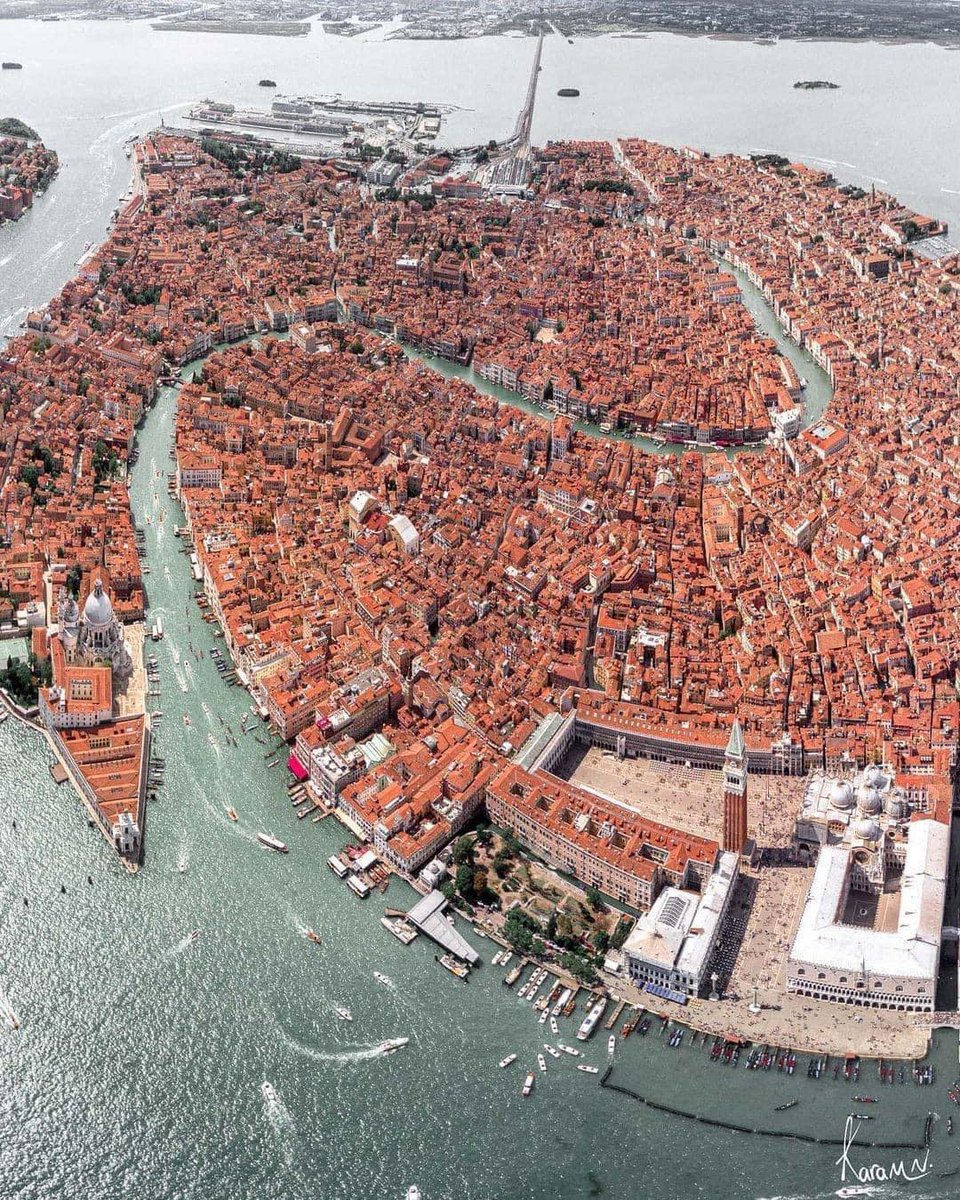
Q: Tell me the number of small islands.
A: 4